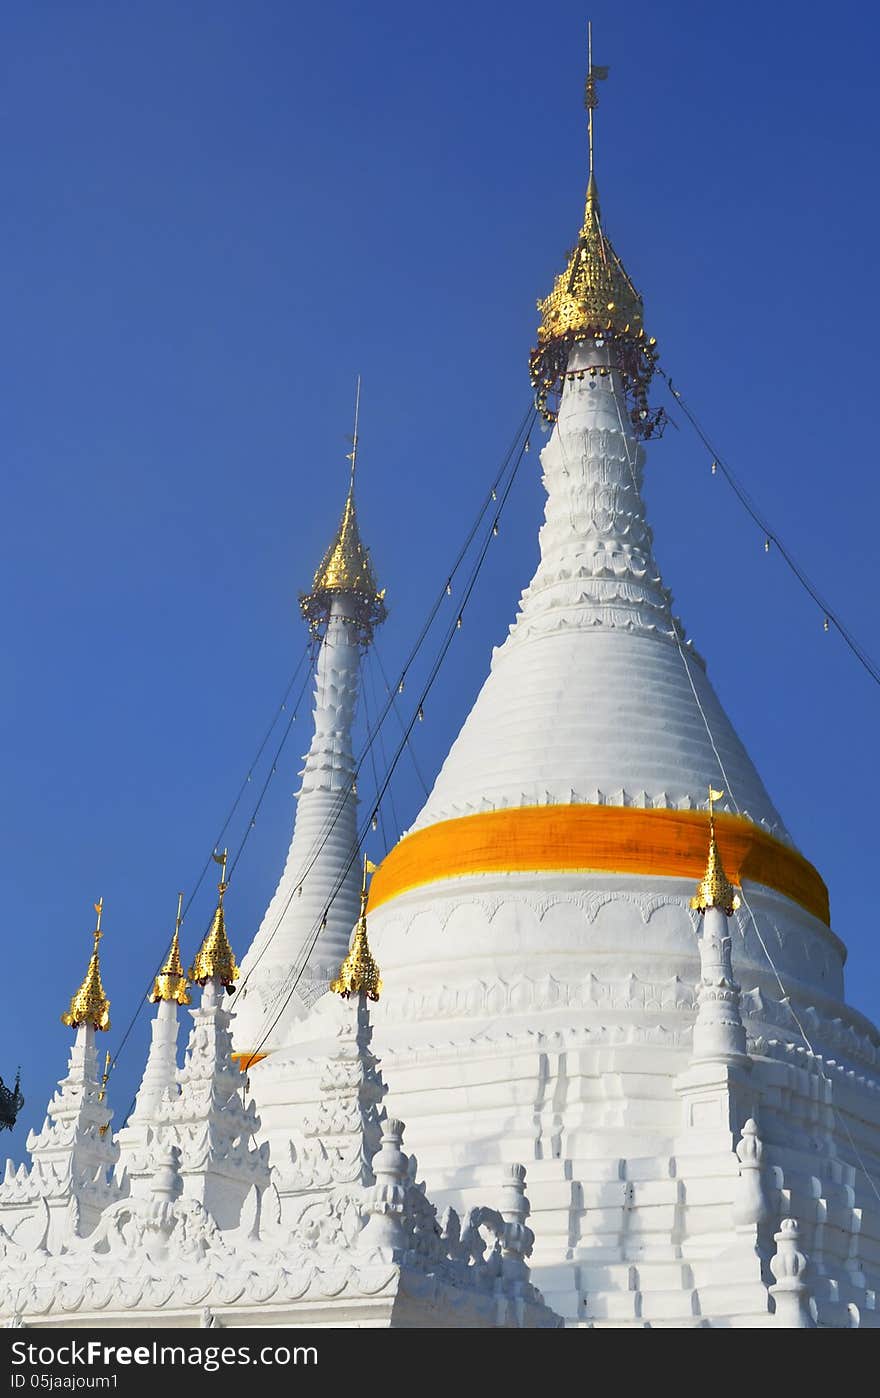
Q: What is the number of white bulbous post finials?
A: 5